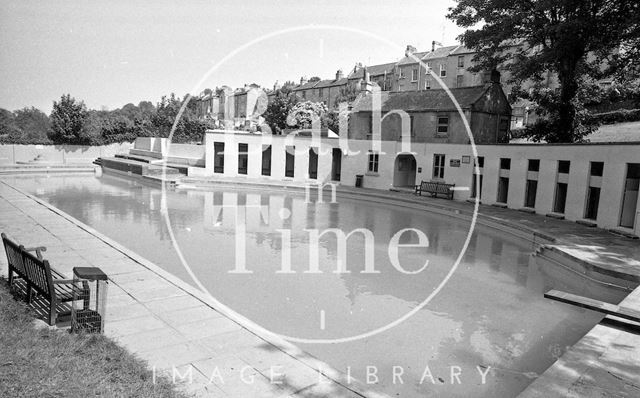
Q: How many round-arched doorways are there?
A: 1